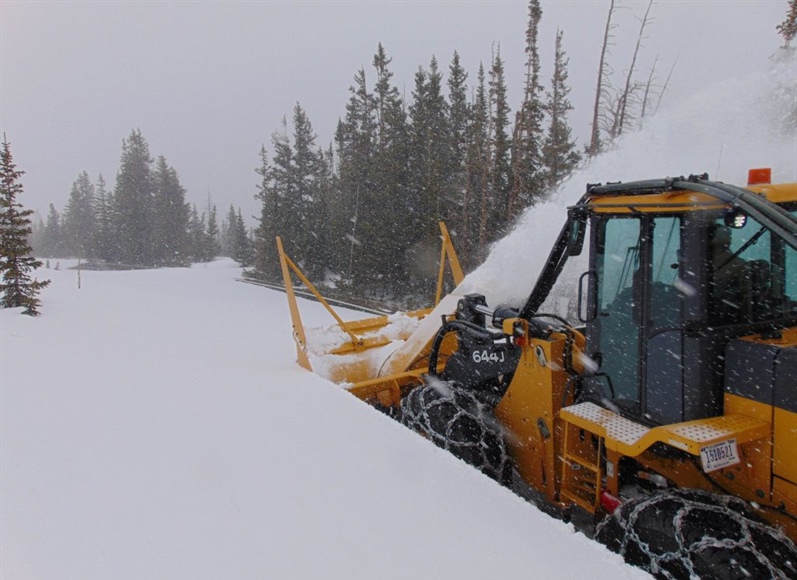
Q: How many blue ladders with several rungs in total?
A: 0